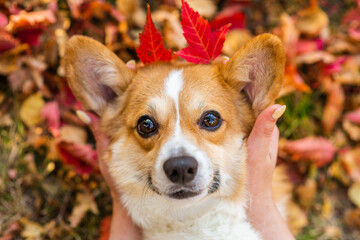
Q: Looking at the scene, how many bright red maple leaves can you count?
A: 2